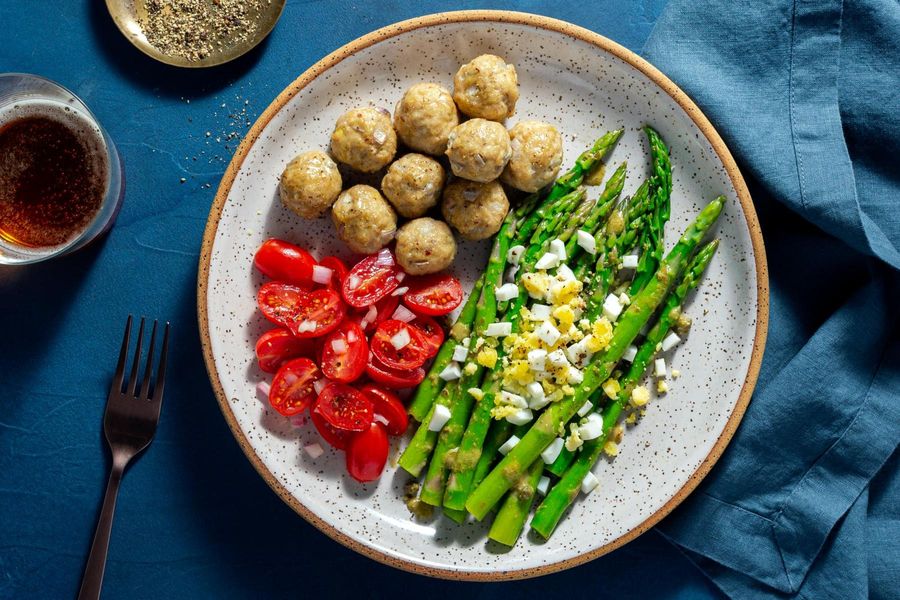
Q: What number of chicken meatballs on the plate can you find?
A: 10